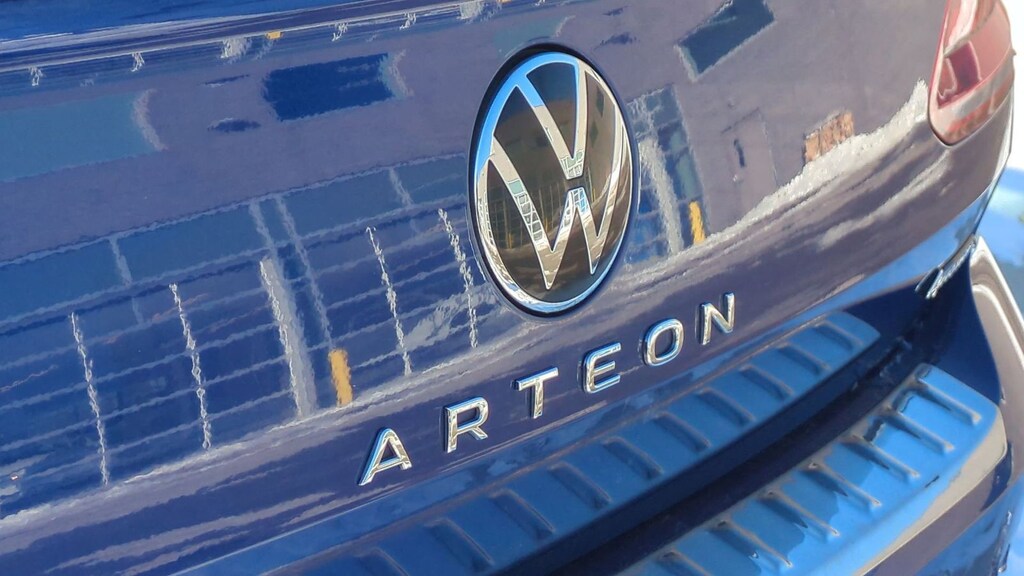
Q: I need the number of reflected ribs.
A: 10